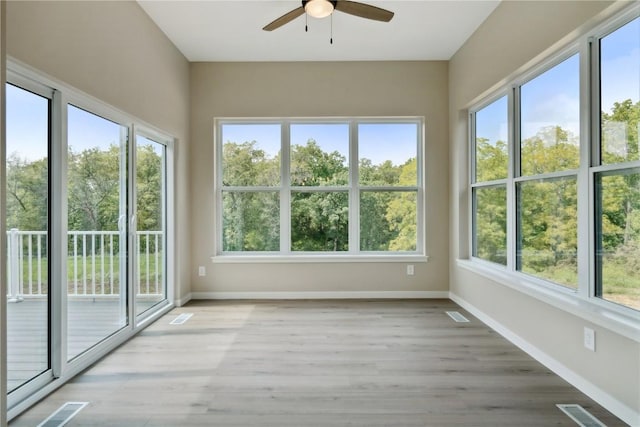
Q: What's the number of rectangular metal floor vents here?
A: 4